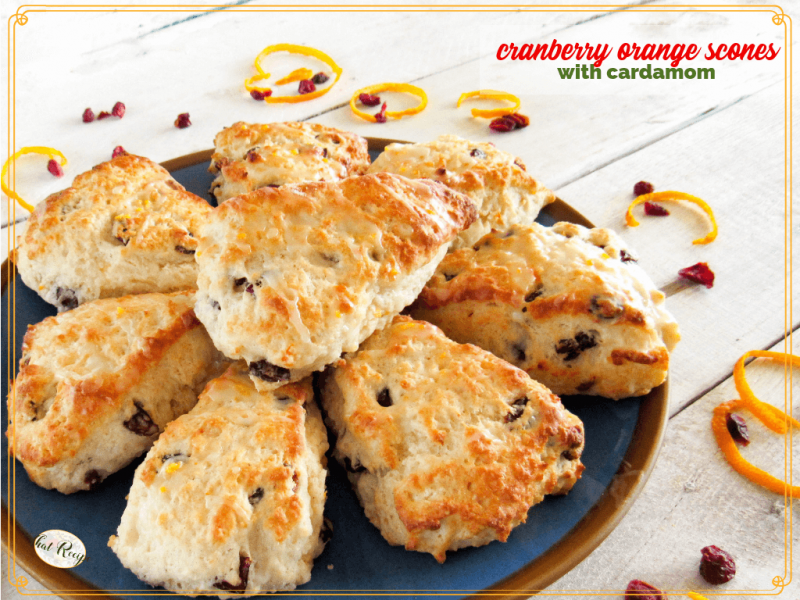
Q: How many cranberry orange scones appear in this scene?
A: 8